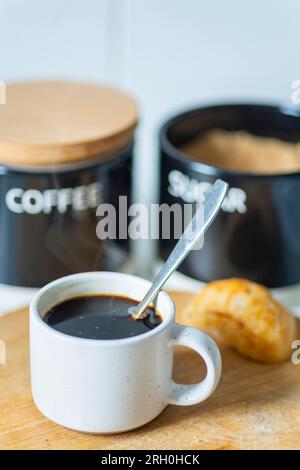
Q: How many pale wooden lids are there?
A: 1